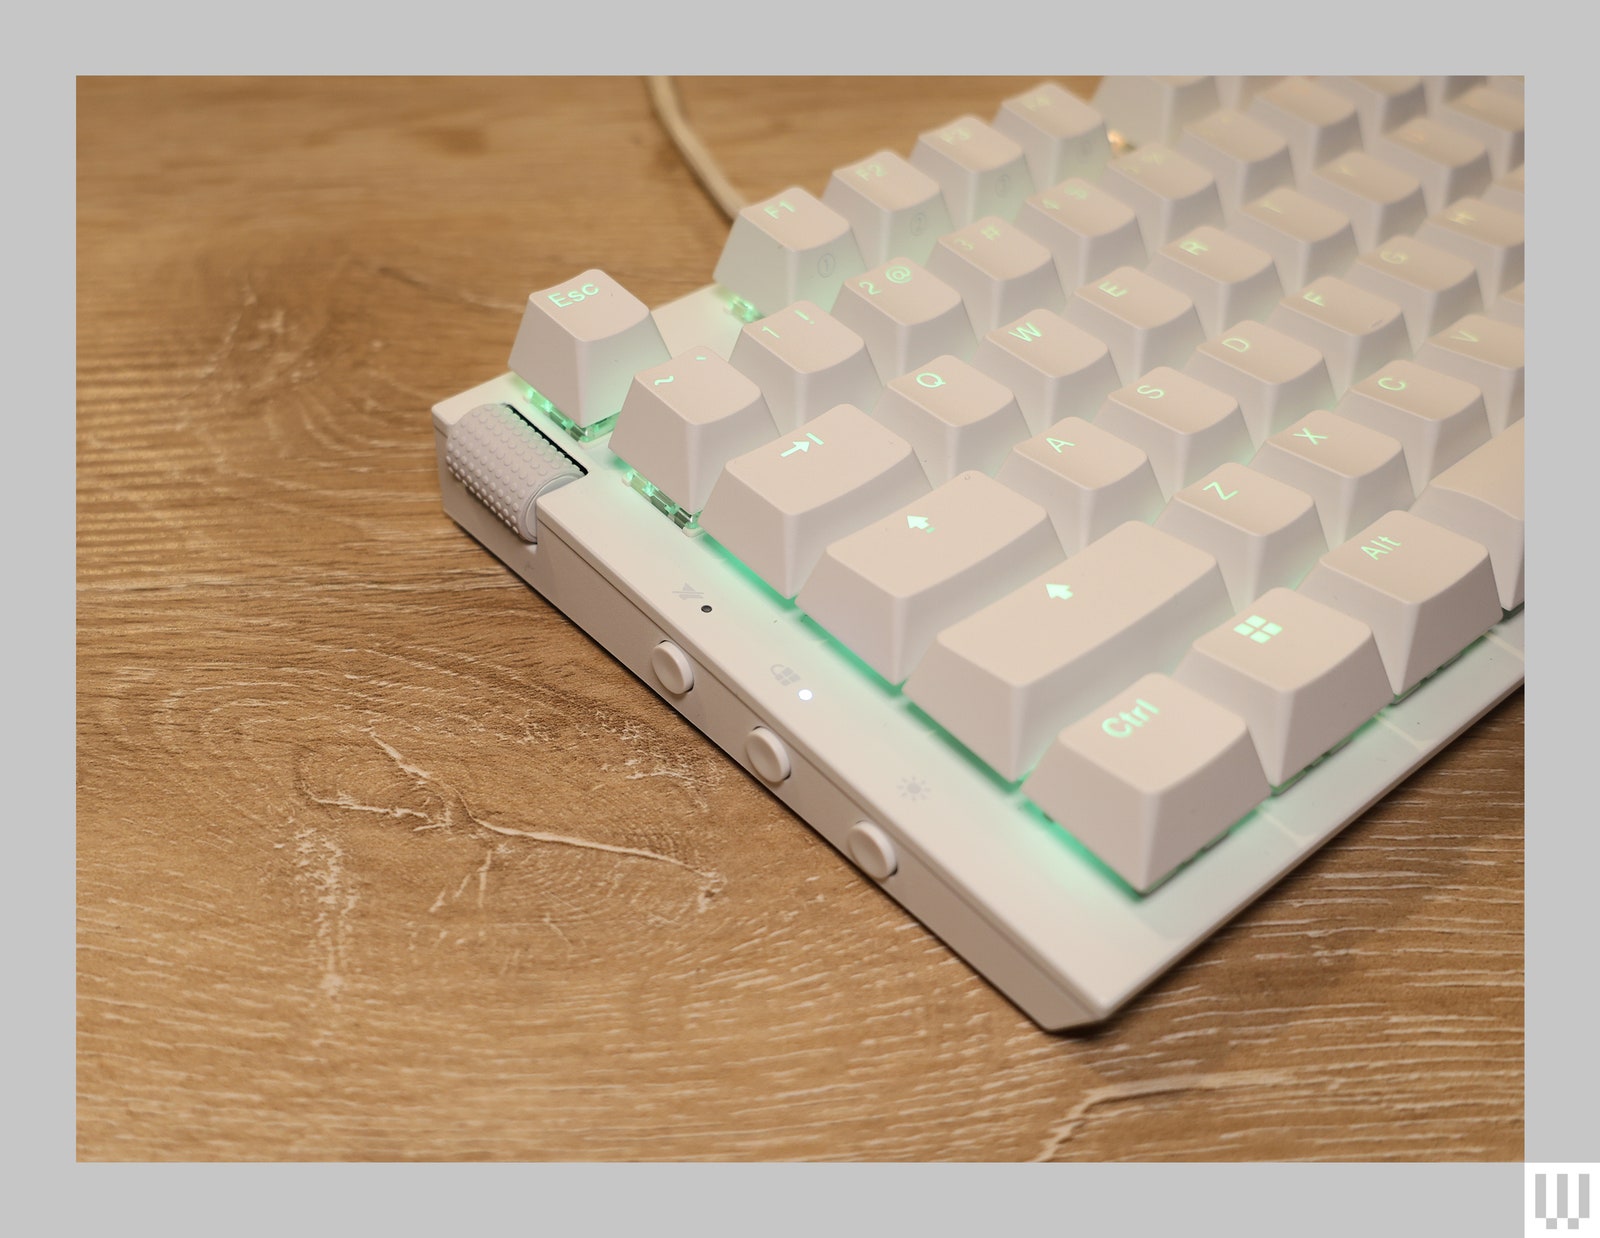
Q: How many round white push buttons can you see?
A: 3